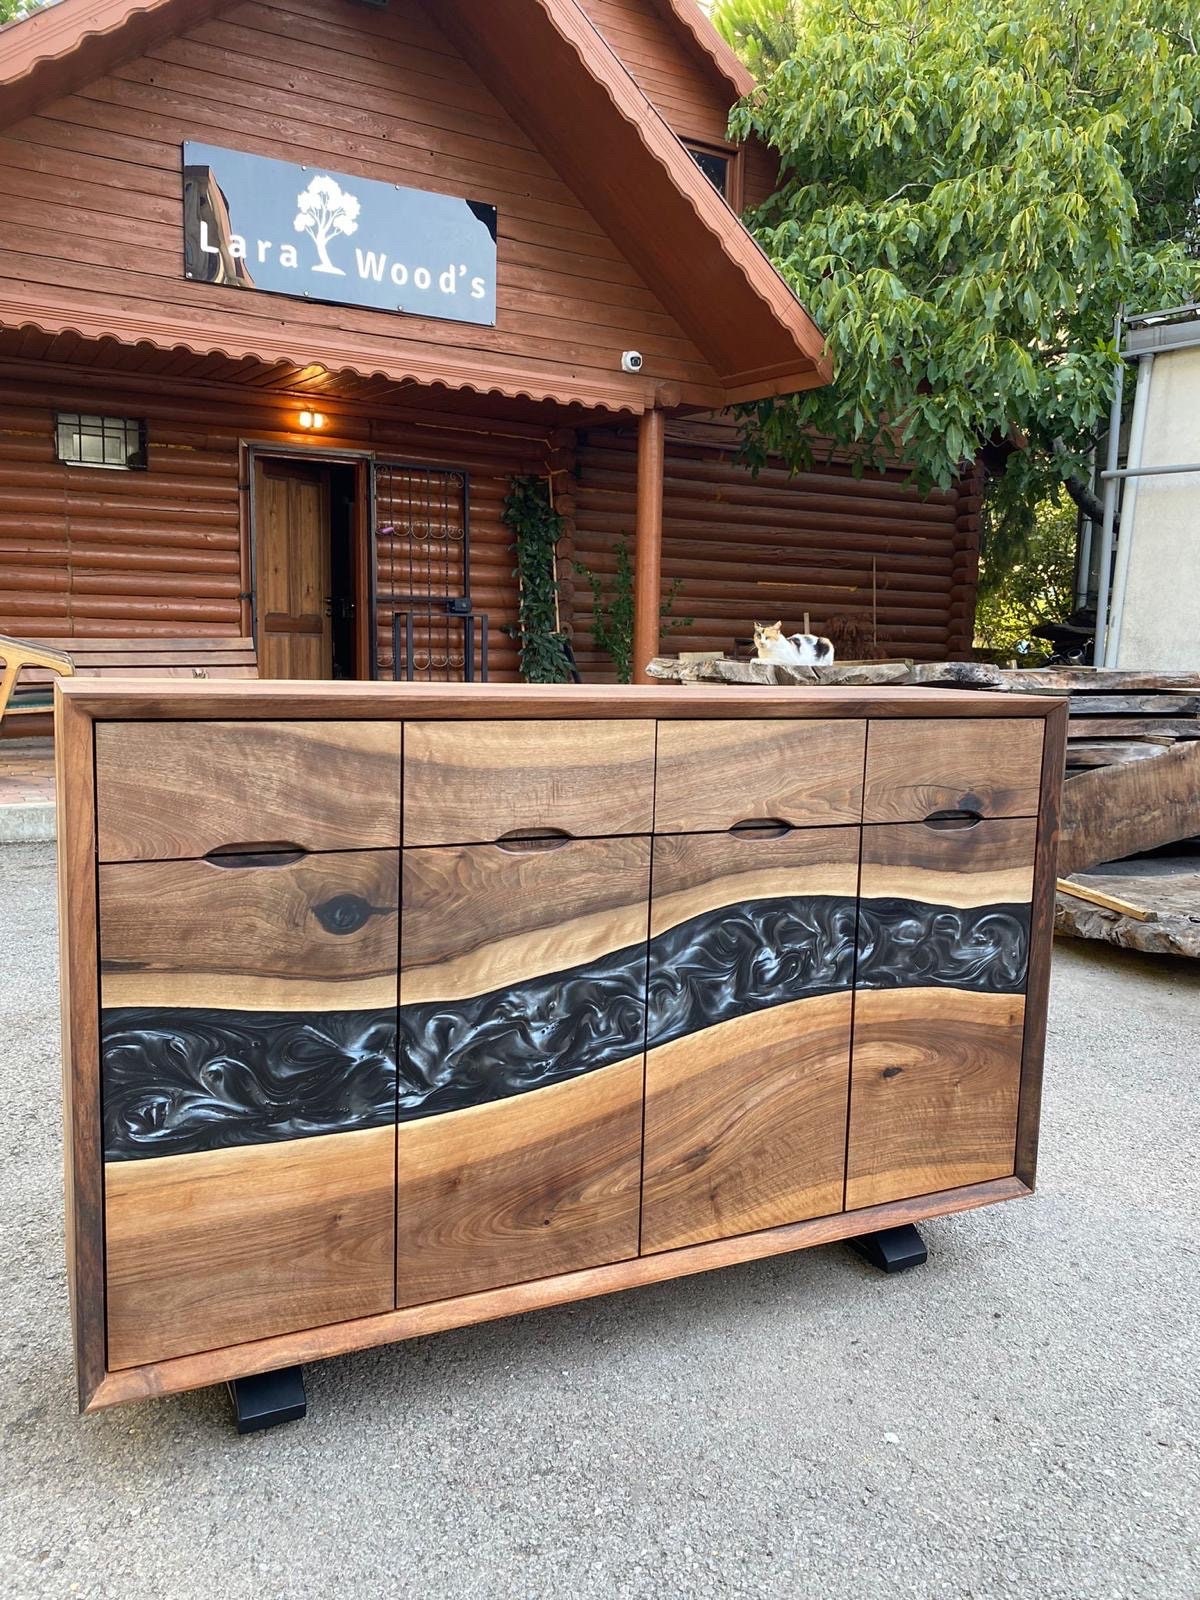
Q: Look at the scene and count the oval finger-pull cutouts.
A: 4